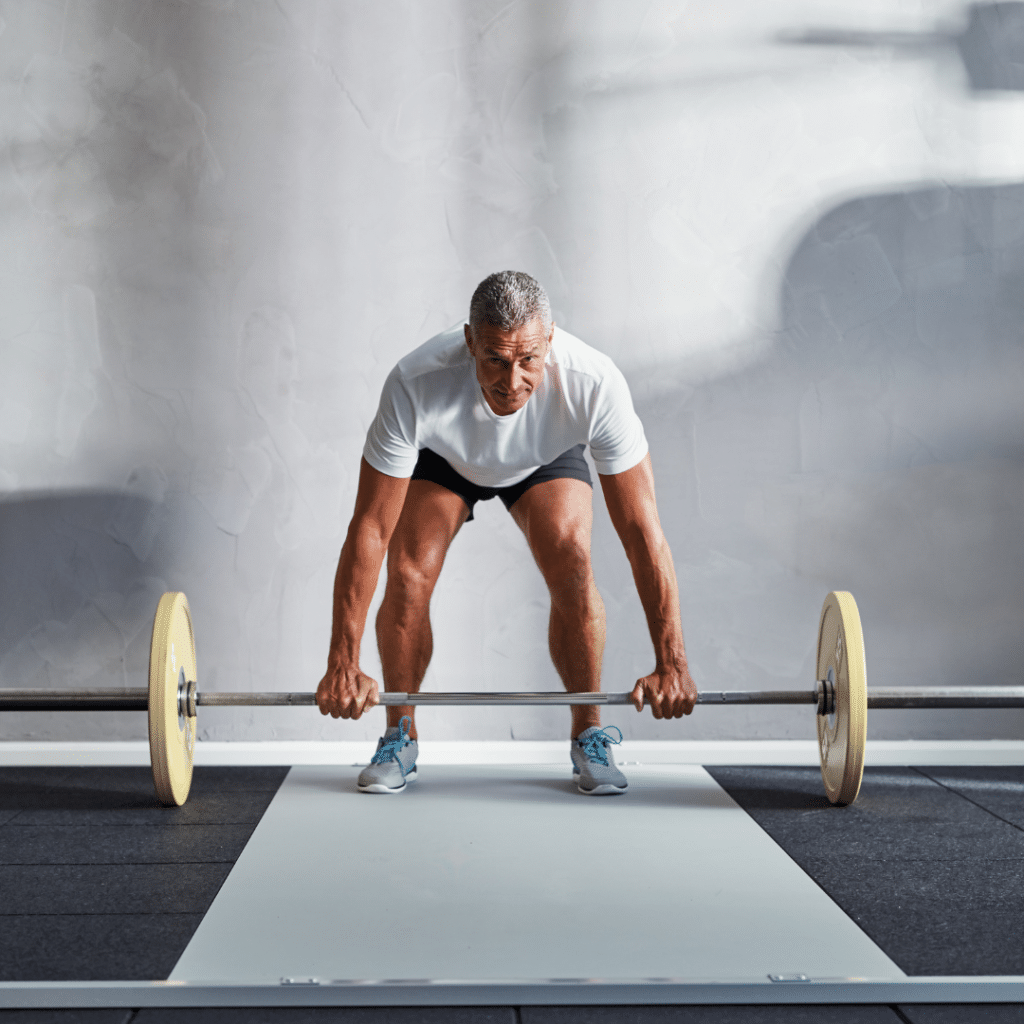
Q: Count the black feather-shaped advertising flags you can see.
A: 0